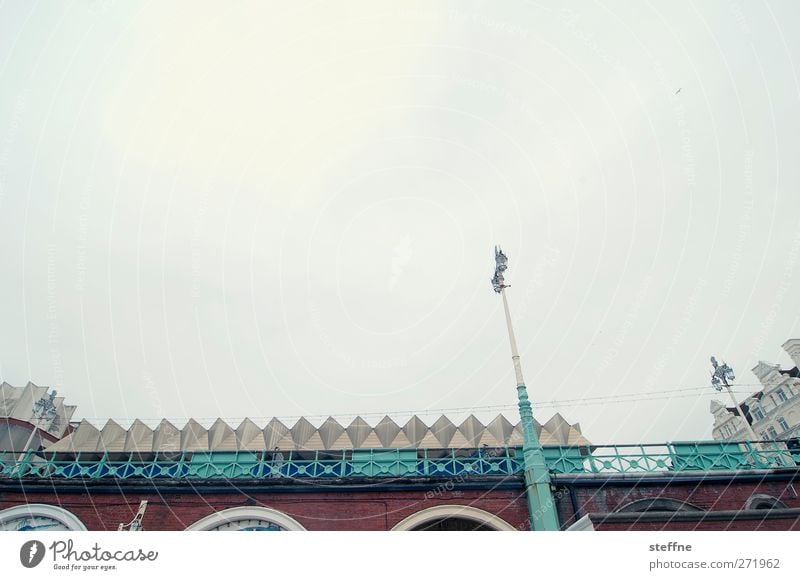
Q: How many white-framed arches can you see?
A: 3